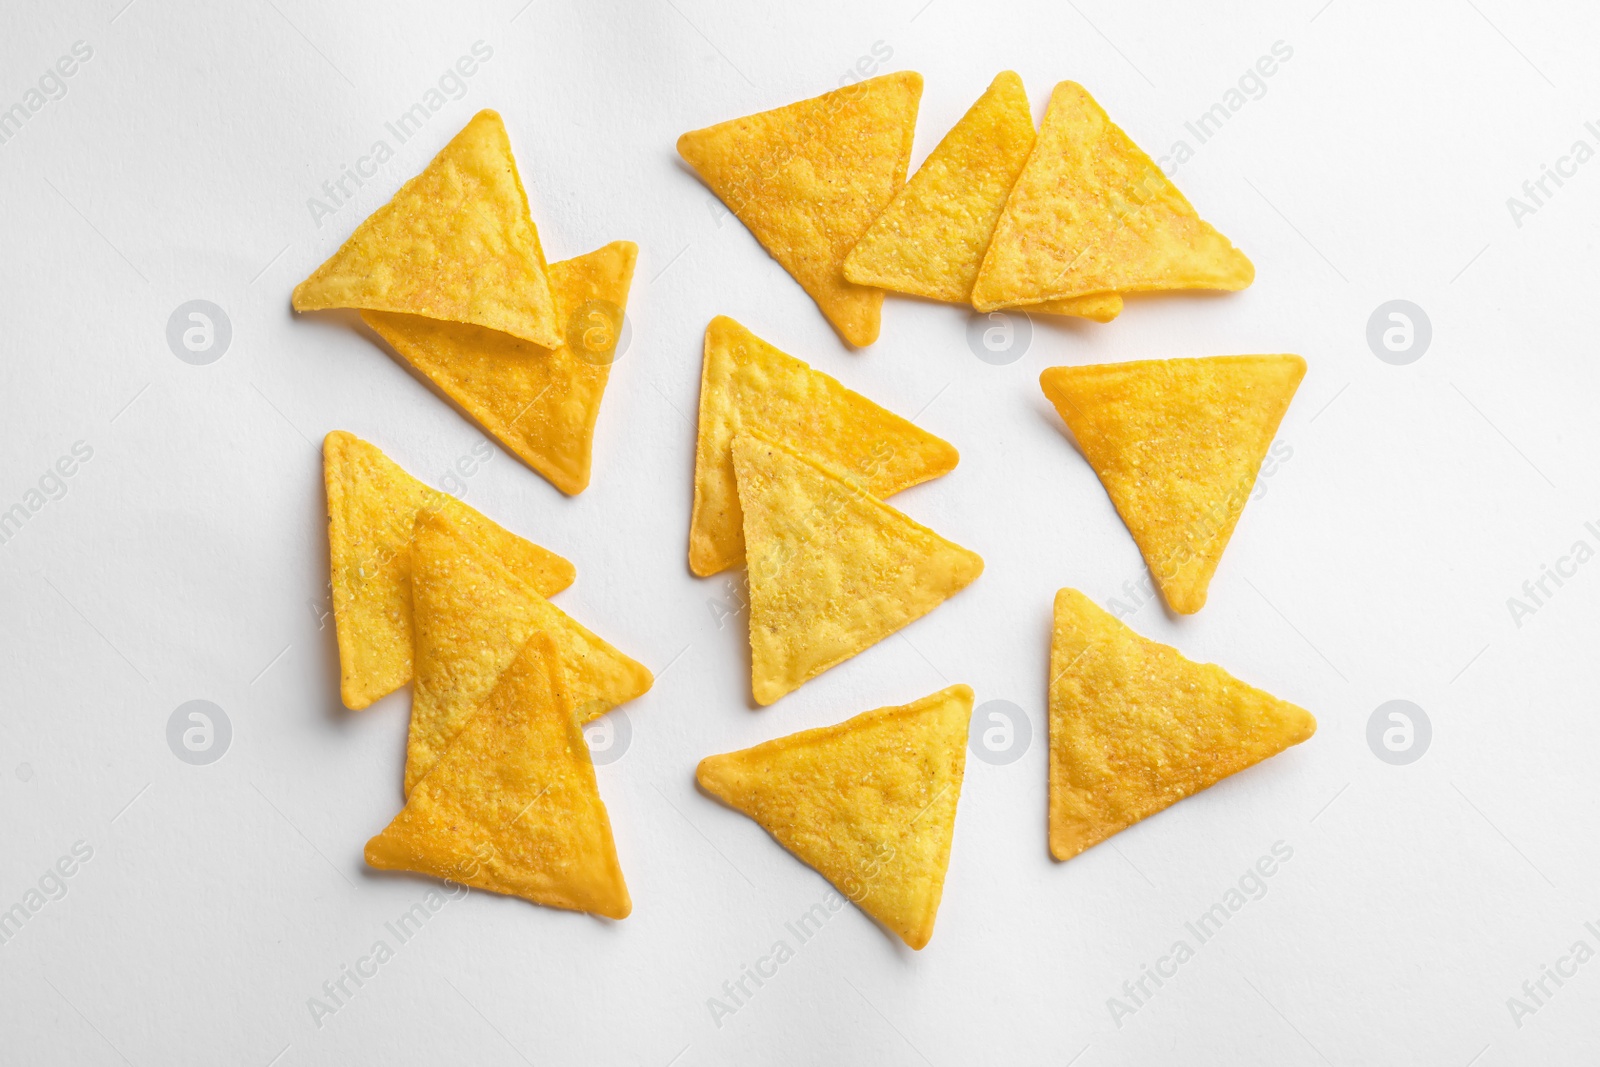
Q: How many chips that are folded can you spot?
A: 0